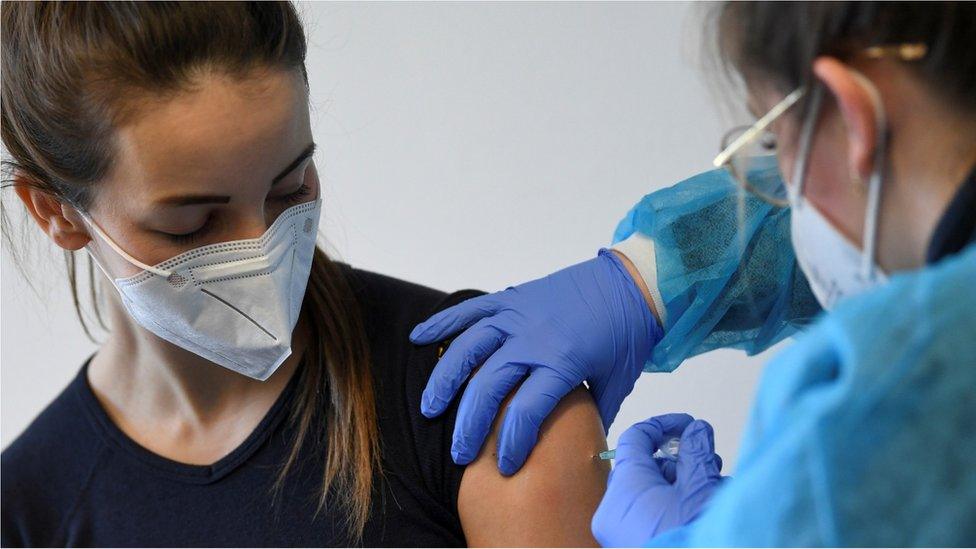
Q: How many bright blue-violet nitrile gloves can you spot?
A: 2